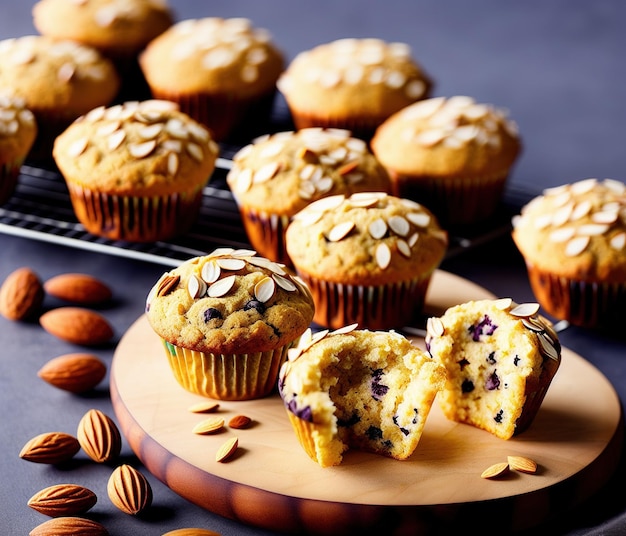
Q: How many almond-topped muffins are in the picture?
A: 12